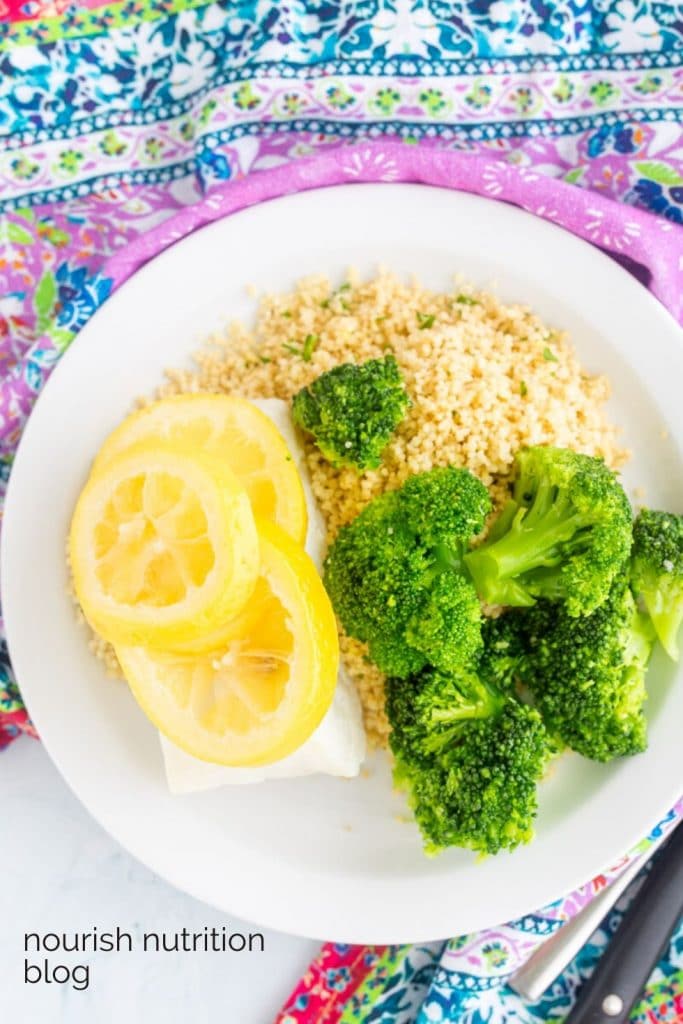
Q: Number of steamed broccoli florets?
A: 6